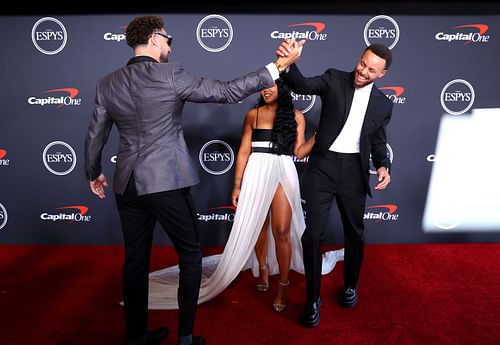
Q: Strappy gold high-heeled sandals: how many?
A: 2